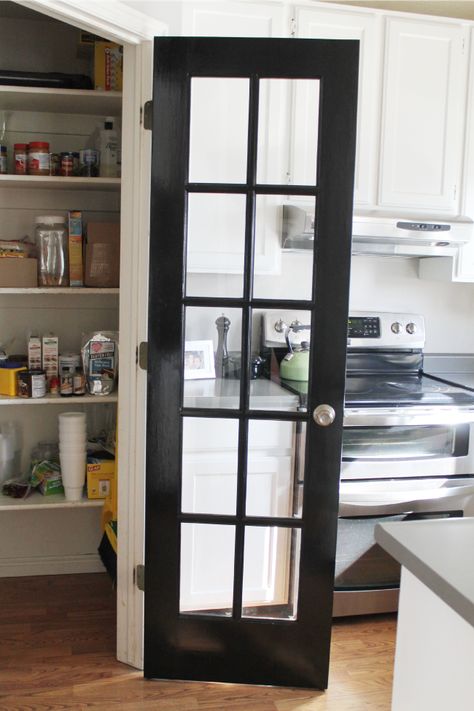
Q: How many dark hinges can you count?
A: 3